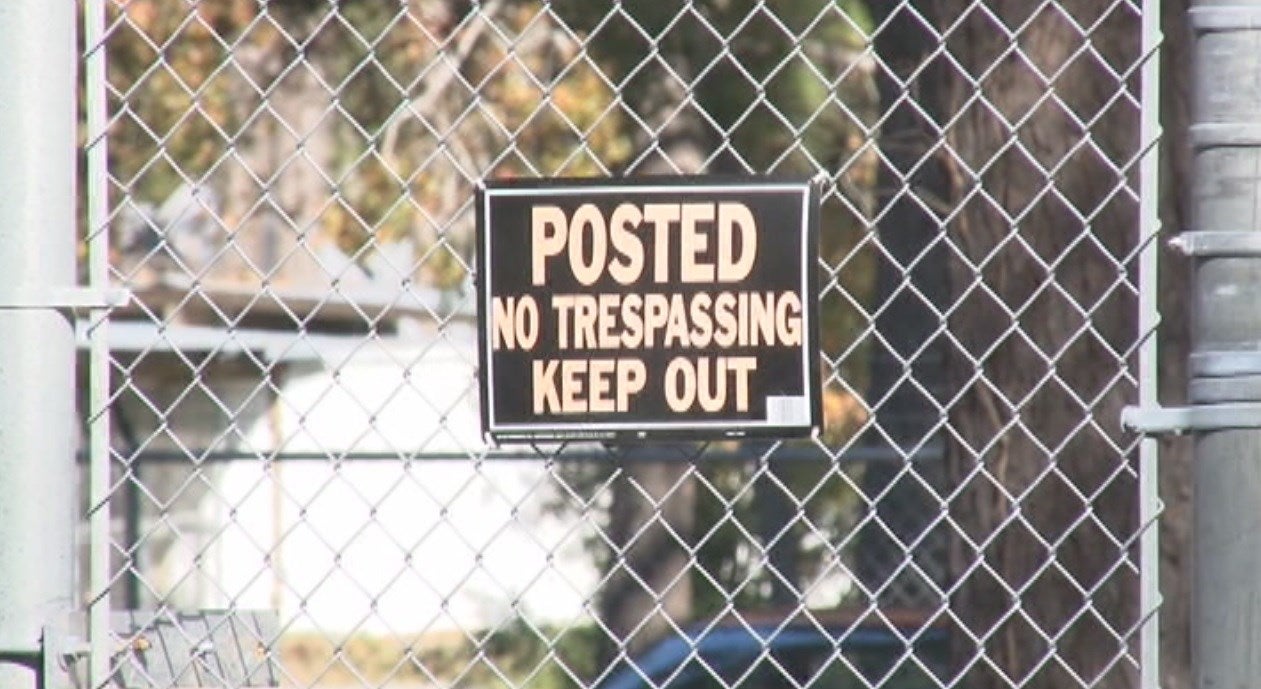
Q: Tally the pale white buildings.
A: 1